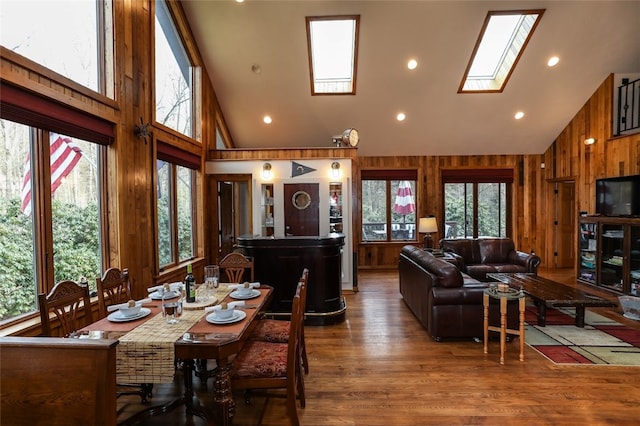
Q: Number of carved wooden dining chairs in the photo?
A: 5